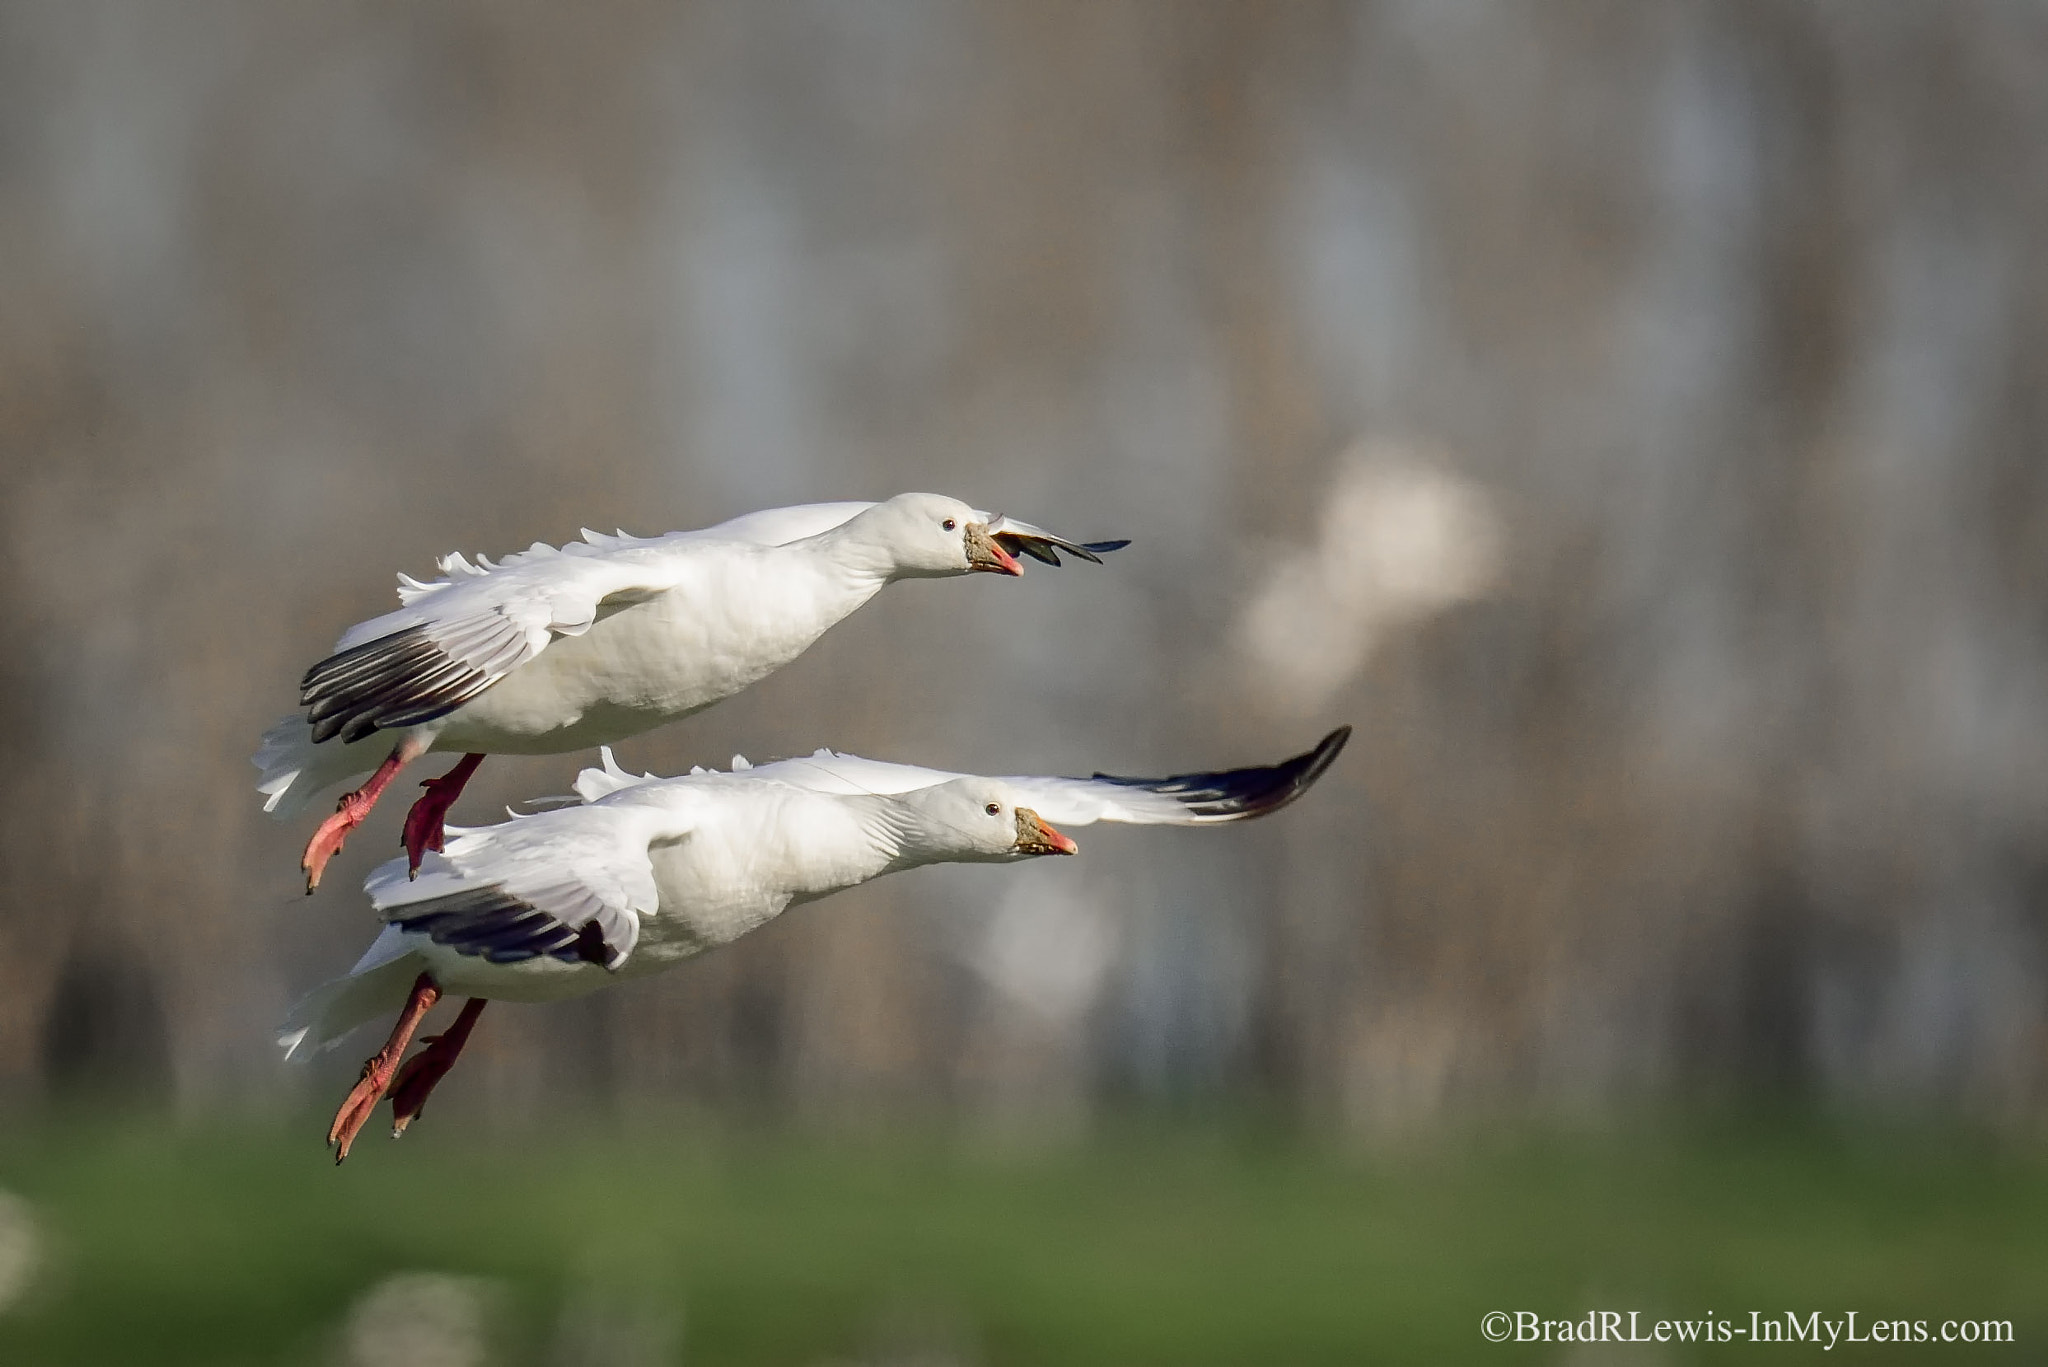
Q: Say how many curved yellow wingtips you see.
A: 0